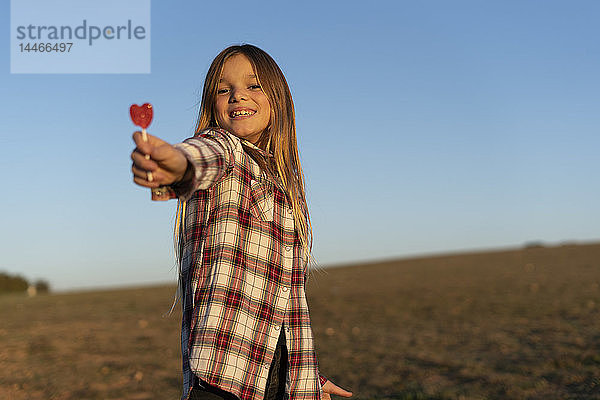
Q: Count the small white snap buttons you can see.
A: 5